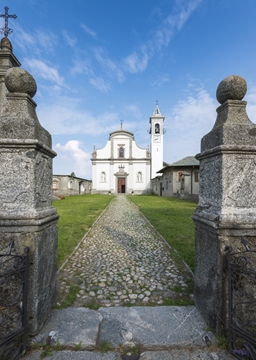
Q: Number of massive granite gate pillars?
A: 2